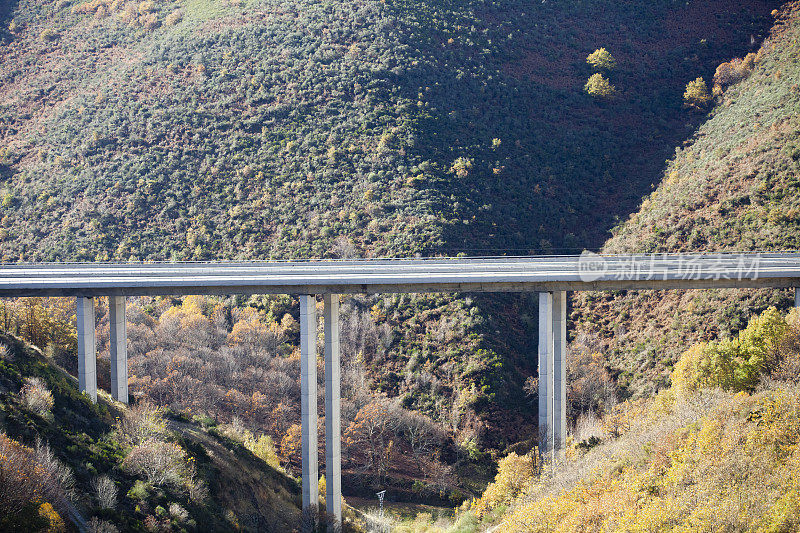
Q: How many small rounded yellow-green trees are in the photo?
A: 3